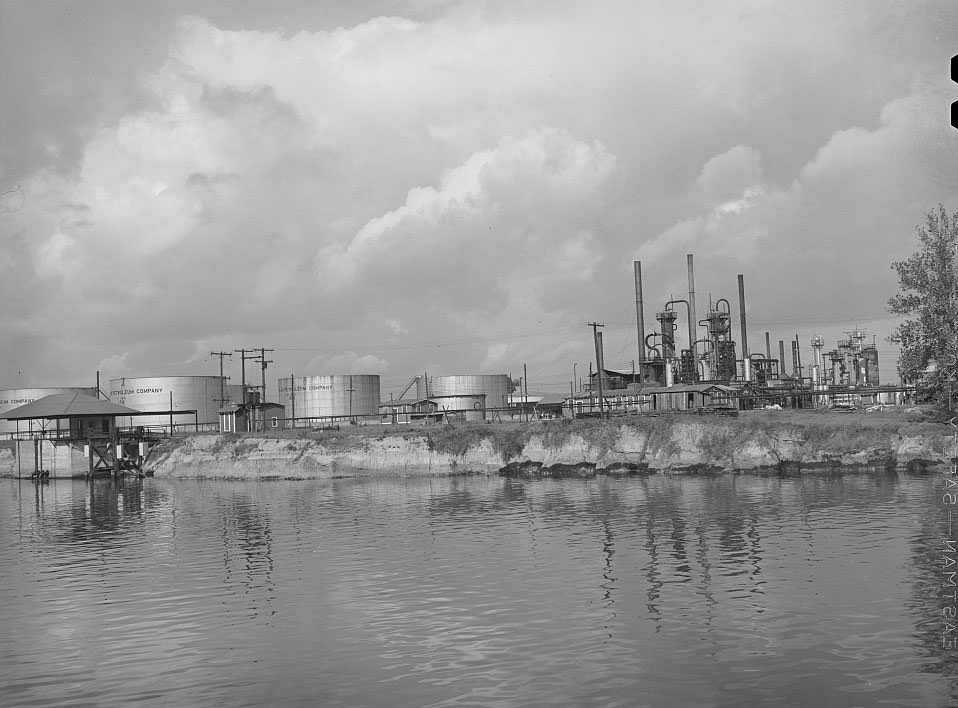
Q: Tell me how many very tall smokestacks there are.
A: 3